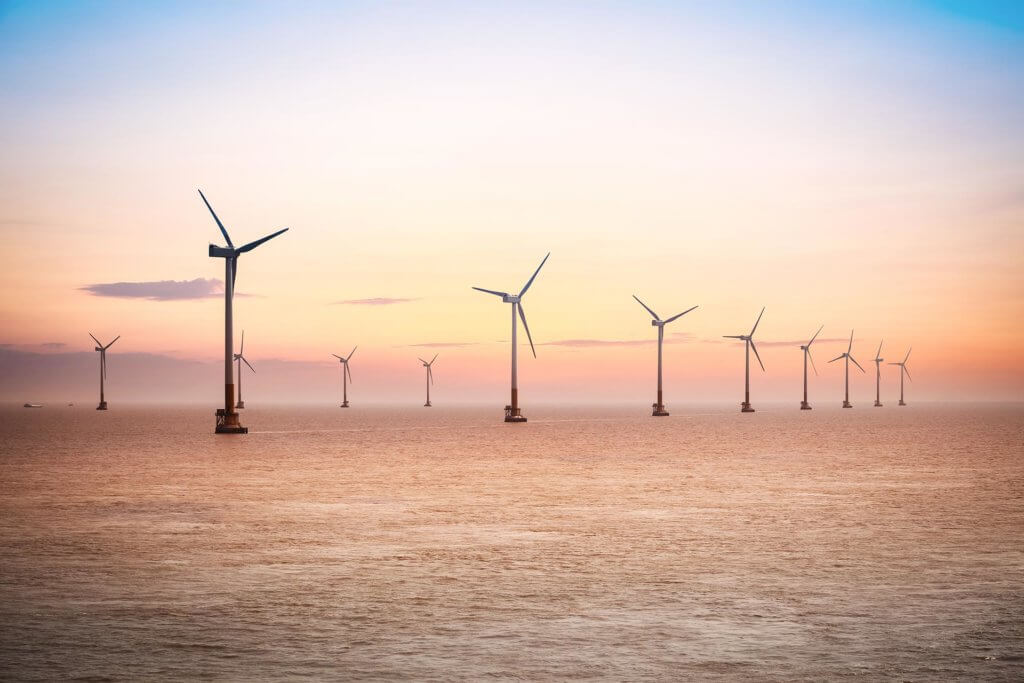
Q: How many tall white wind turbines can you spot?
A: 12